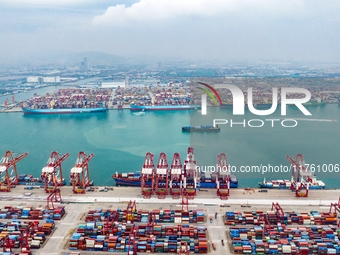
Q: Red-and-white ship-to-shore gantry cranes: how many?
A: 9